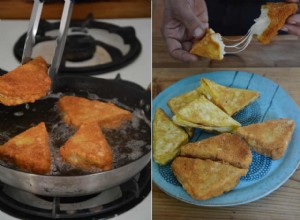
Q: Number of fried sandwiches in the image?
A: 12